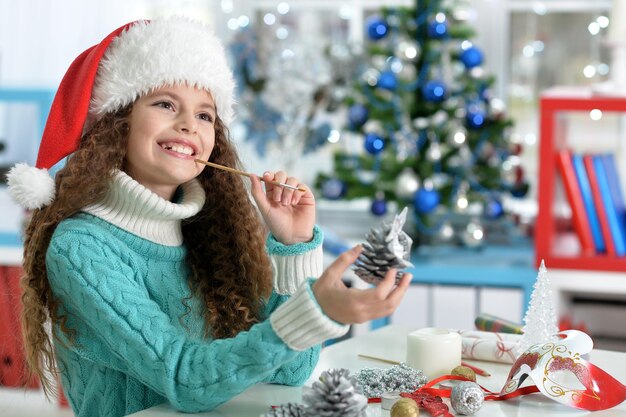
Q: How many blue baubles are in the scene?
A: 12